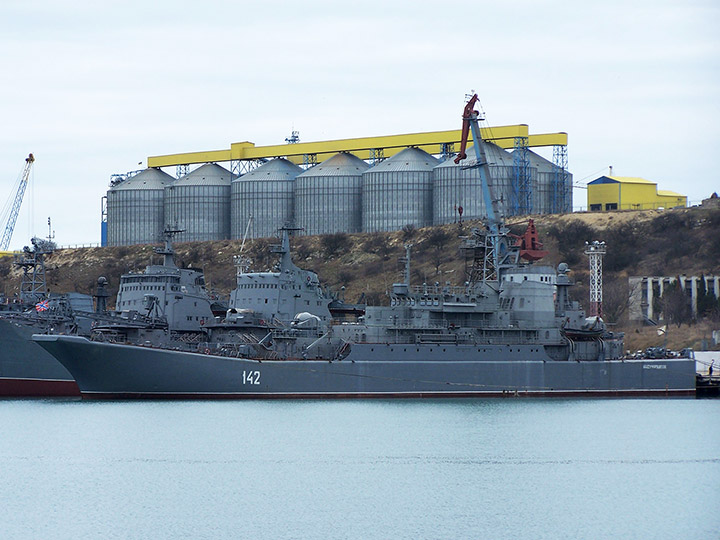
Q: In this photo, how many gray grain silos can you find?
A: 7